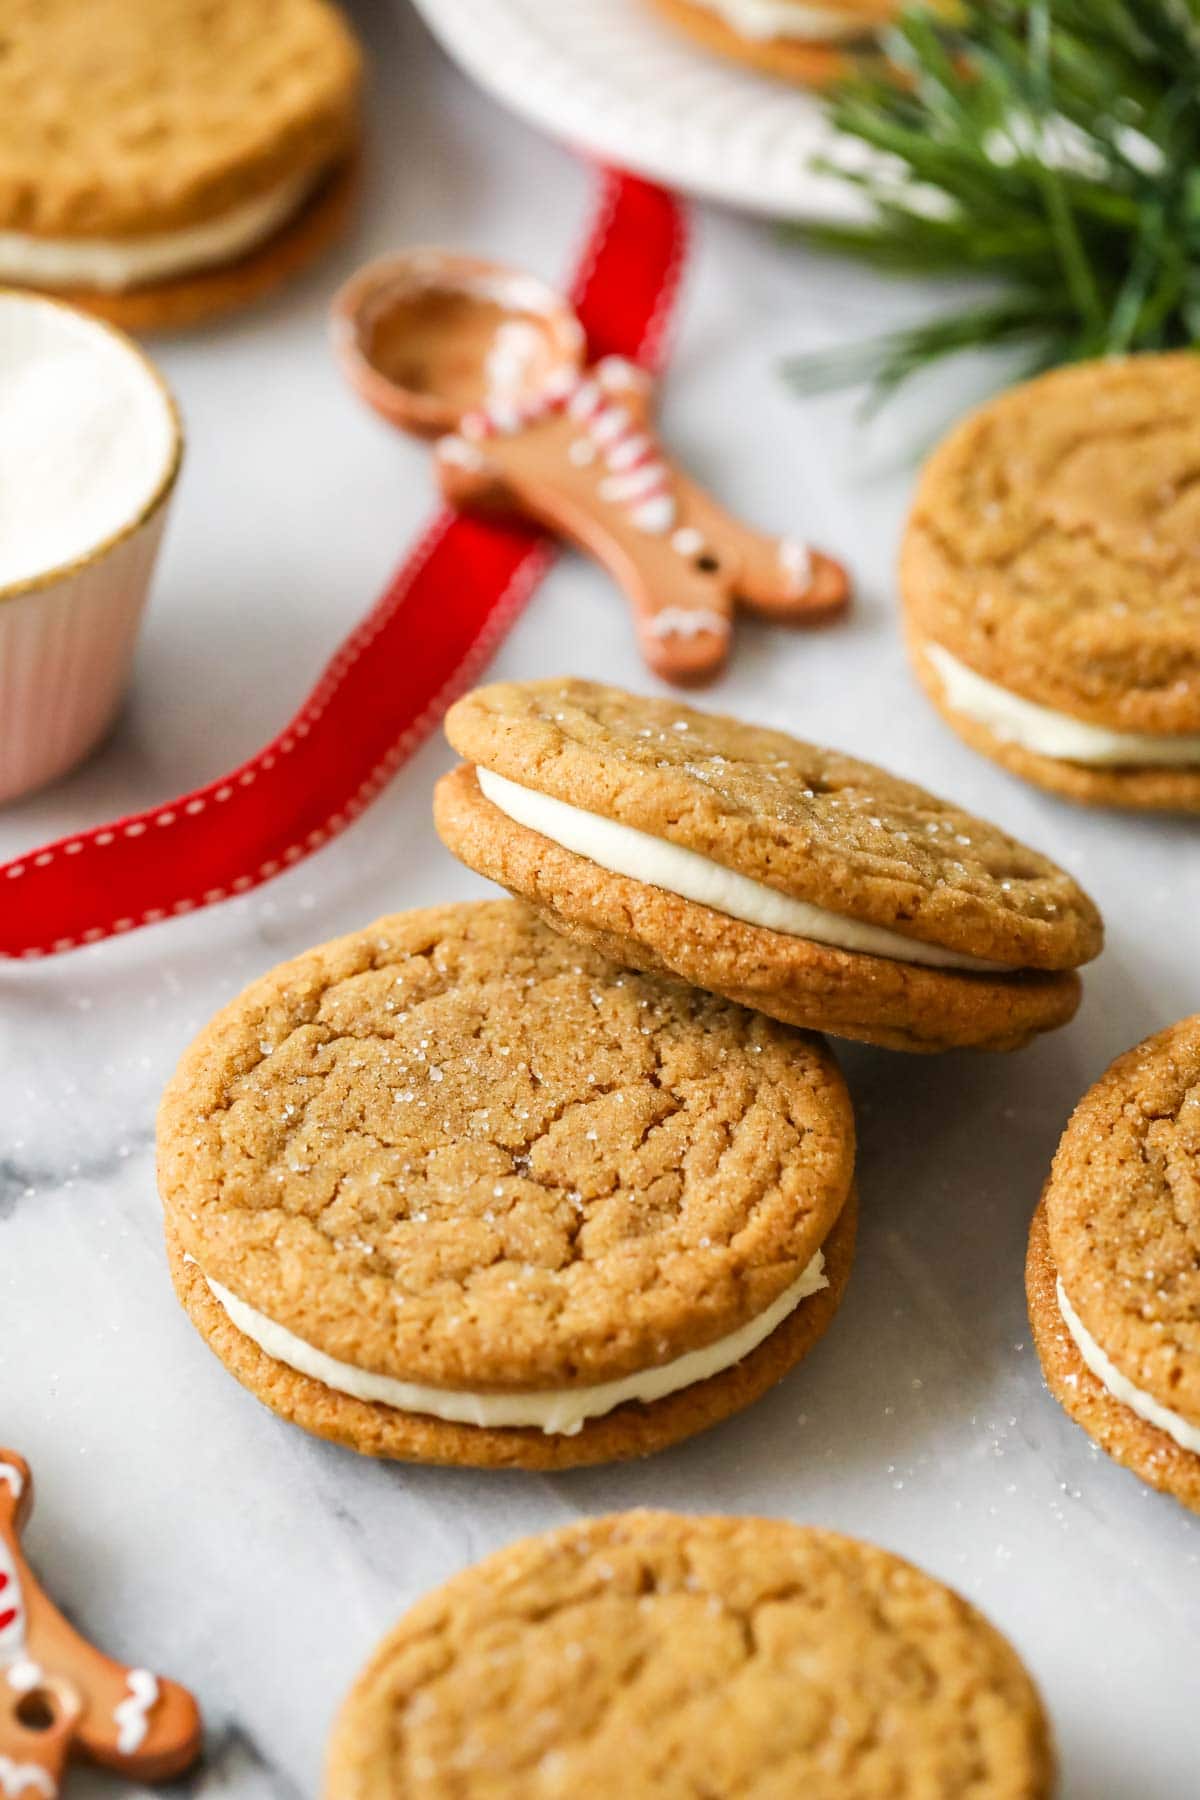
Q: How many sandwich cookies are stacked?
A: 2